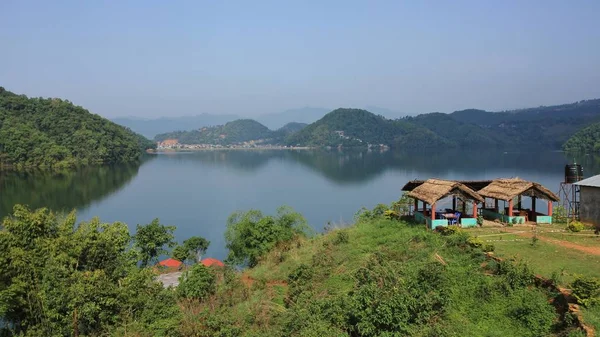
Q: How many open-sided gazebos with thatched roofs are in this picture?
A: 2